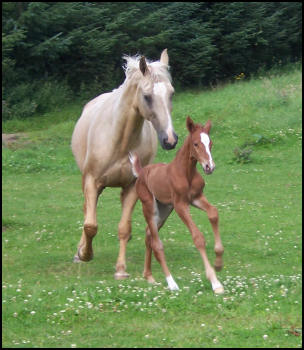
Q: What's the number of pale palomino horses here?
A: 1